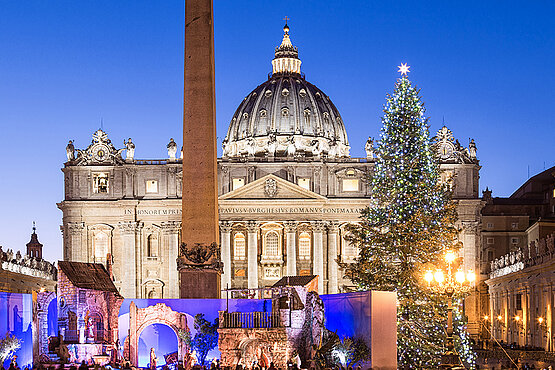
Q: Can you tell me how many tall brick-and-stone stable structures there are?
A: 2